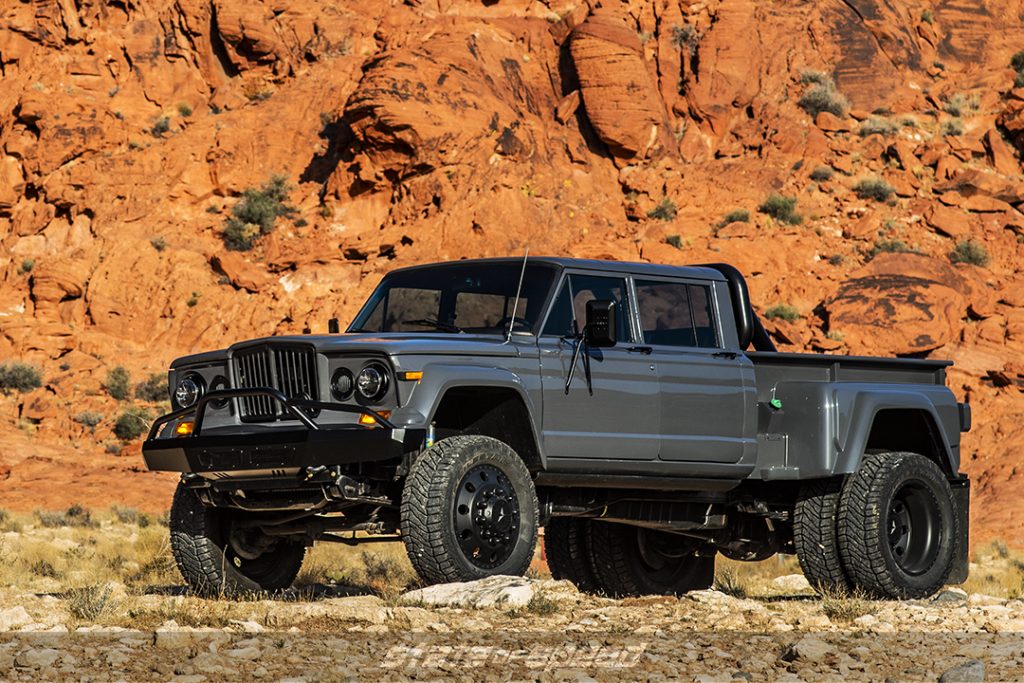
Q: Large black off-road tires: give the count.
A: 6